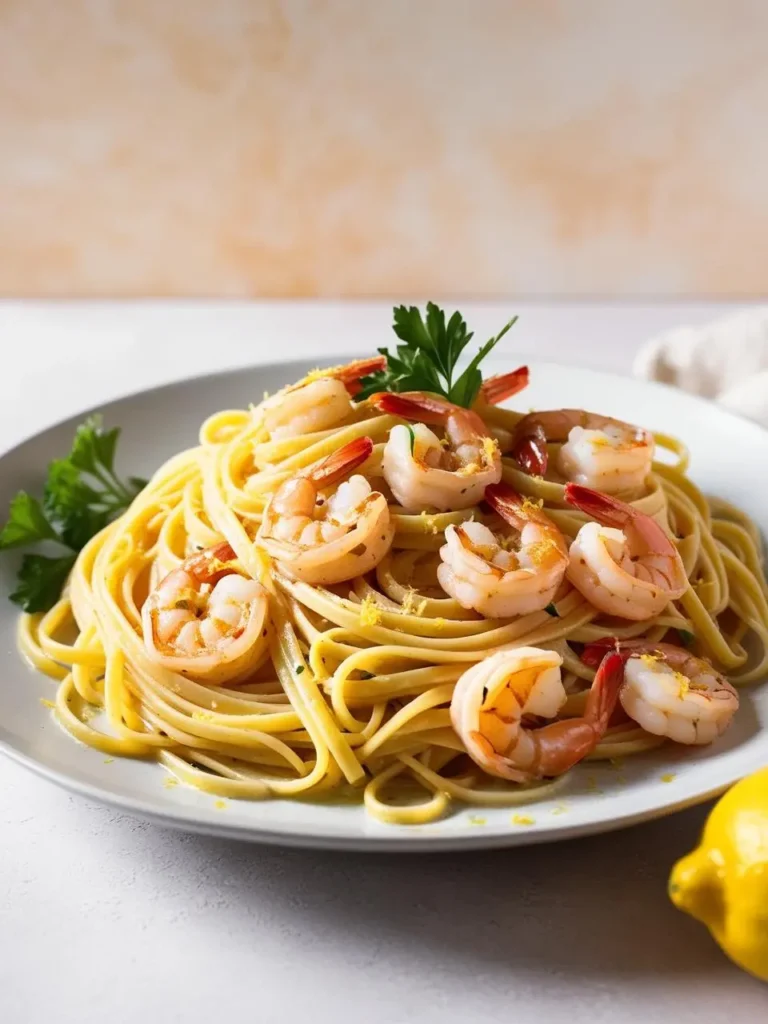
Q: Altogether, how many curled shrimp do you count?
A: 9